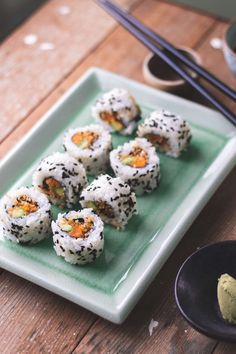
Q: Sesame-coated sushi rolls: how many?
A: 8